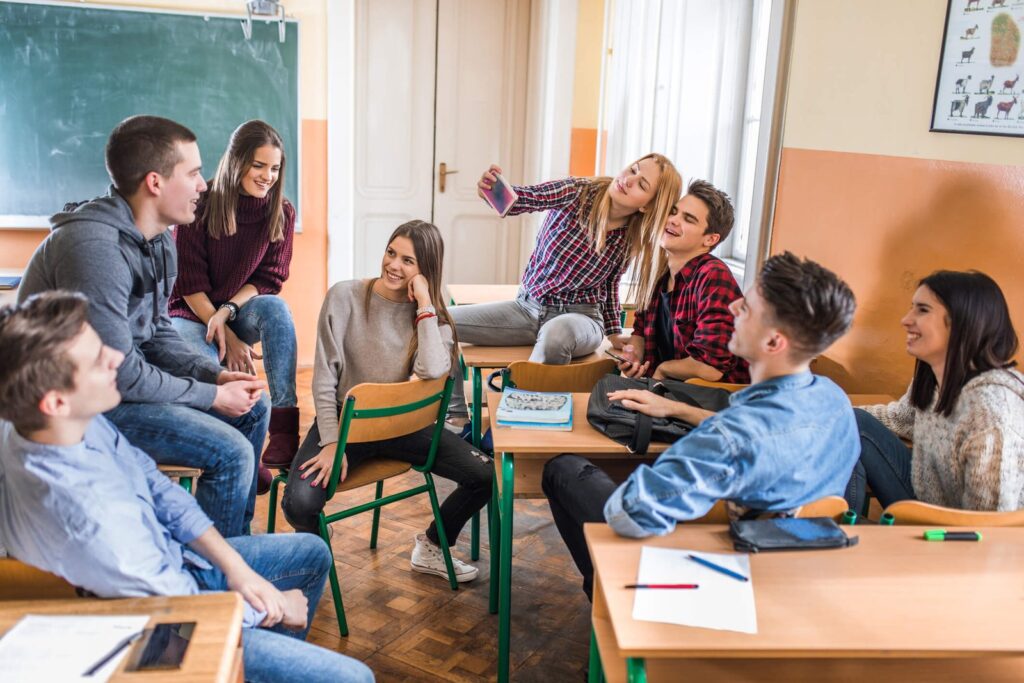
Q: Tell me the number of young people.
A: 8